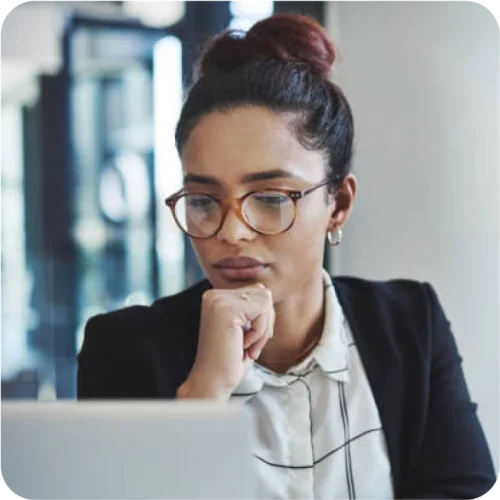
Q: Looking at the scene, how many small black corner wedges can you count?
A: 4